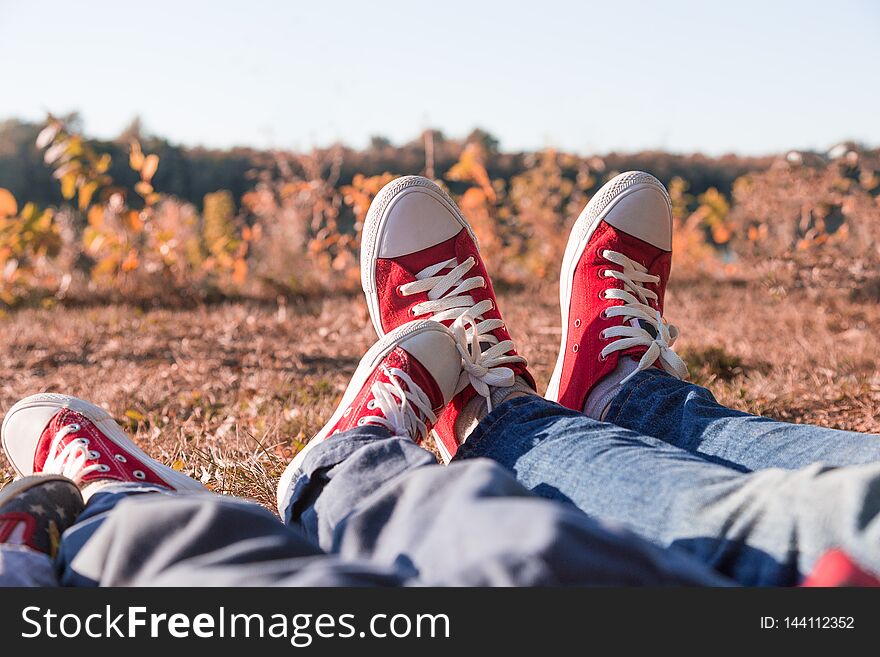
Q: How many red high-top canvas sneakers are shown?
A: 4